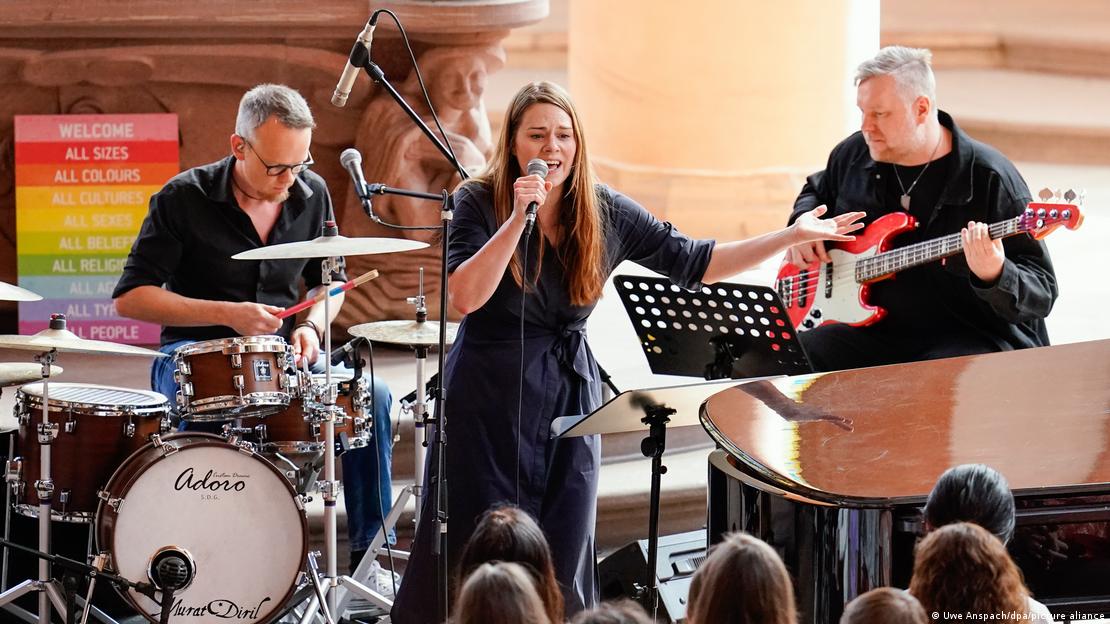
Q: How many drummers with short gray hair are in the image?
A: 1